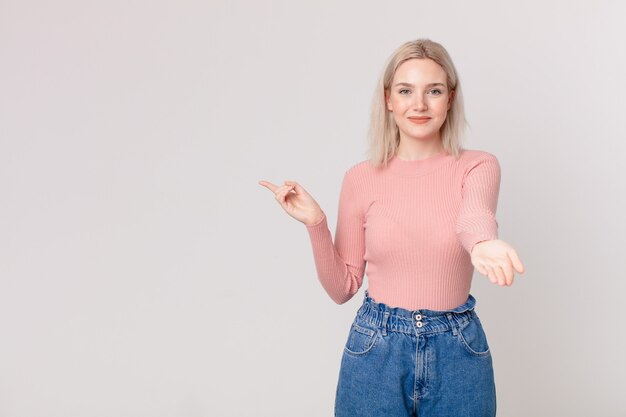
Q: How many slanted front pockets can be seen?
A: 2